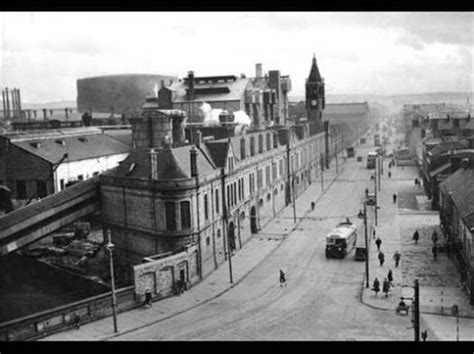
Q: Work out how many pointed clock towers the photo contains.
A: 1